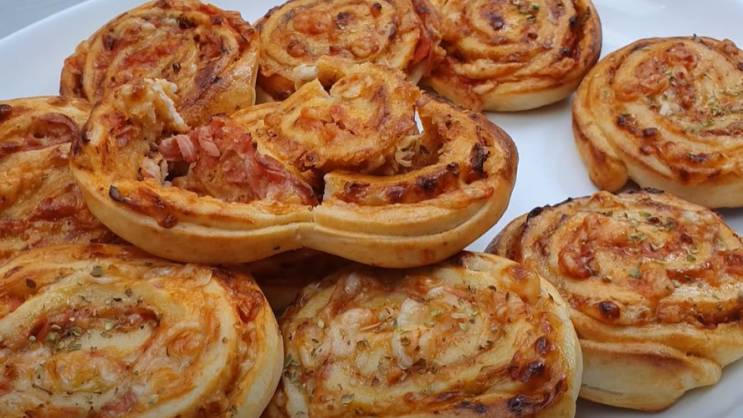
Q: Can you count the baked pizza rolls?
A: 9